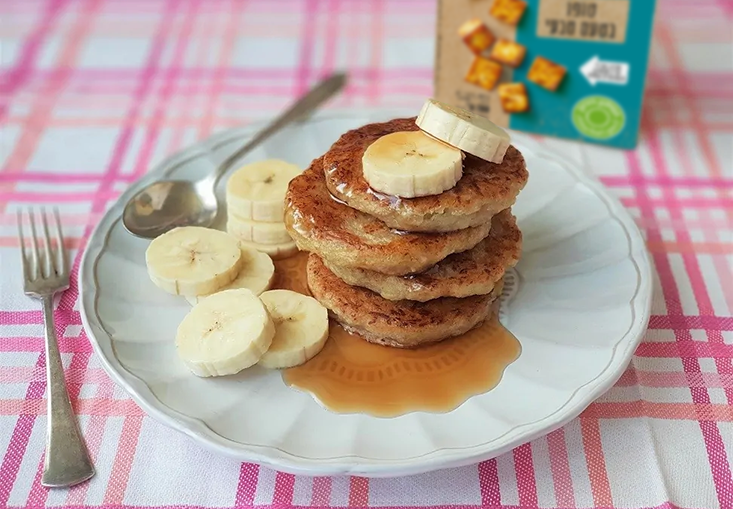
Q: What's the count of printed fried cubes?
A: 6